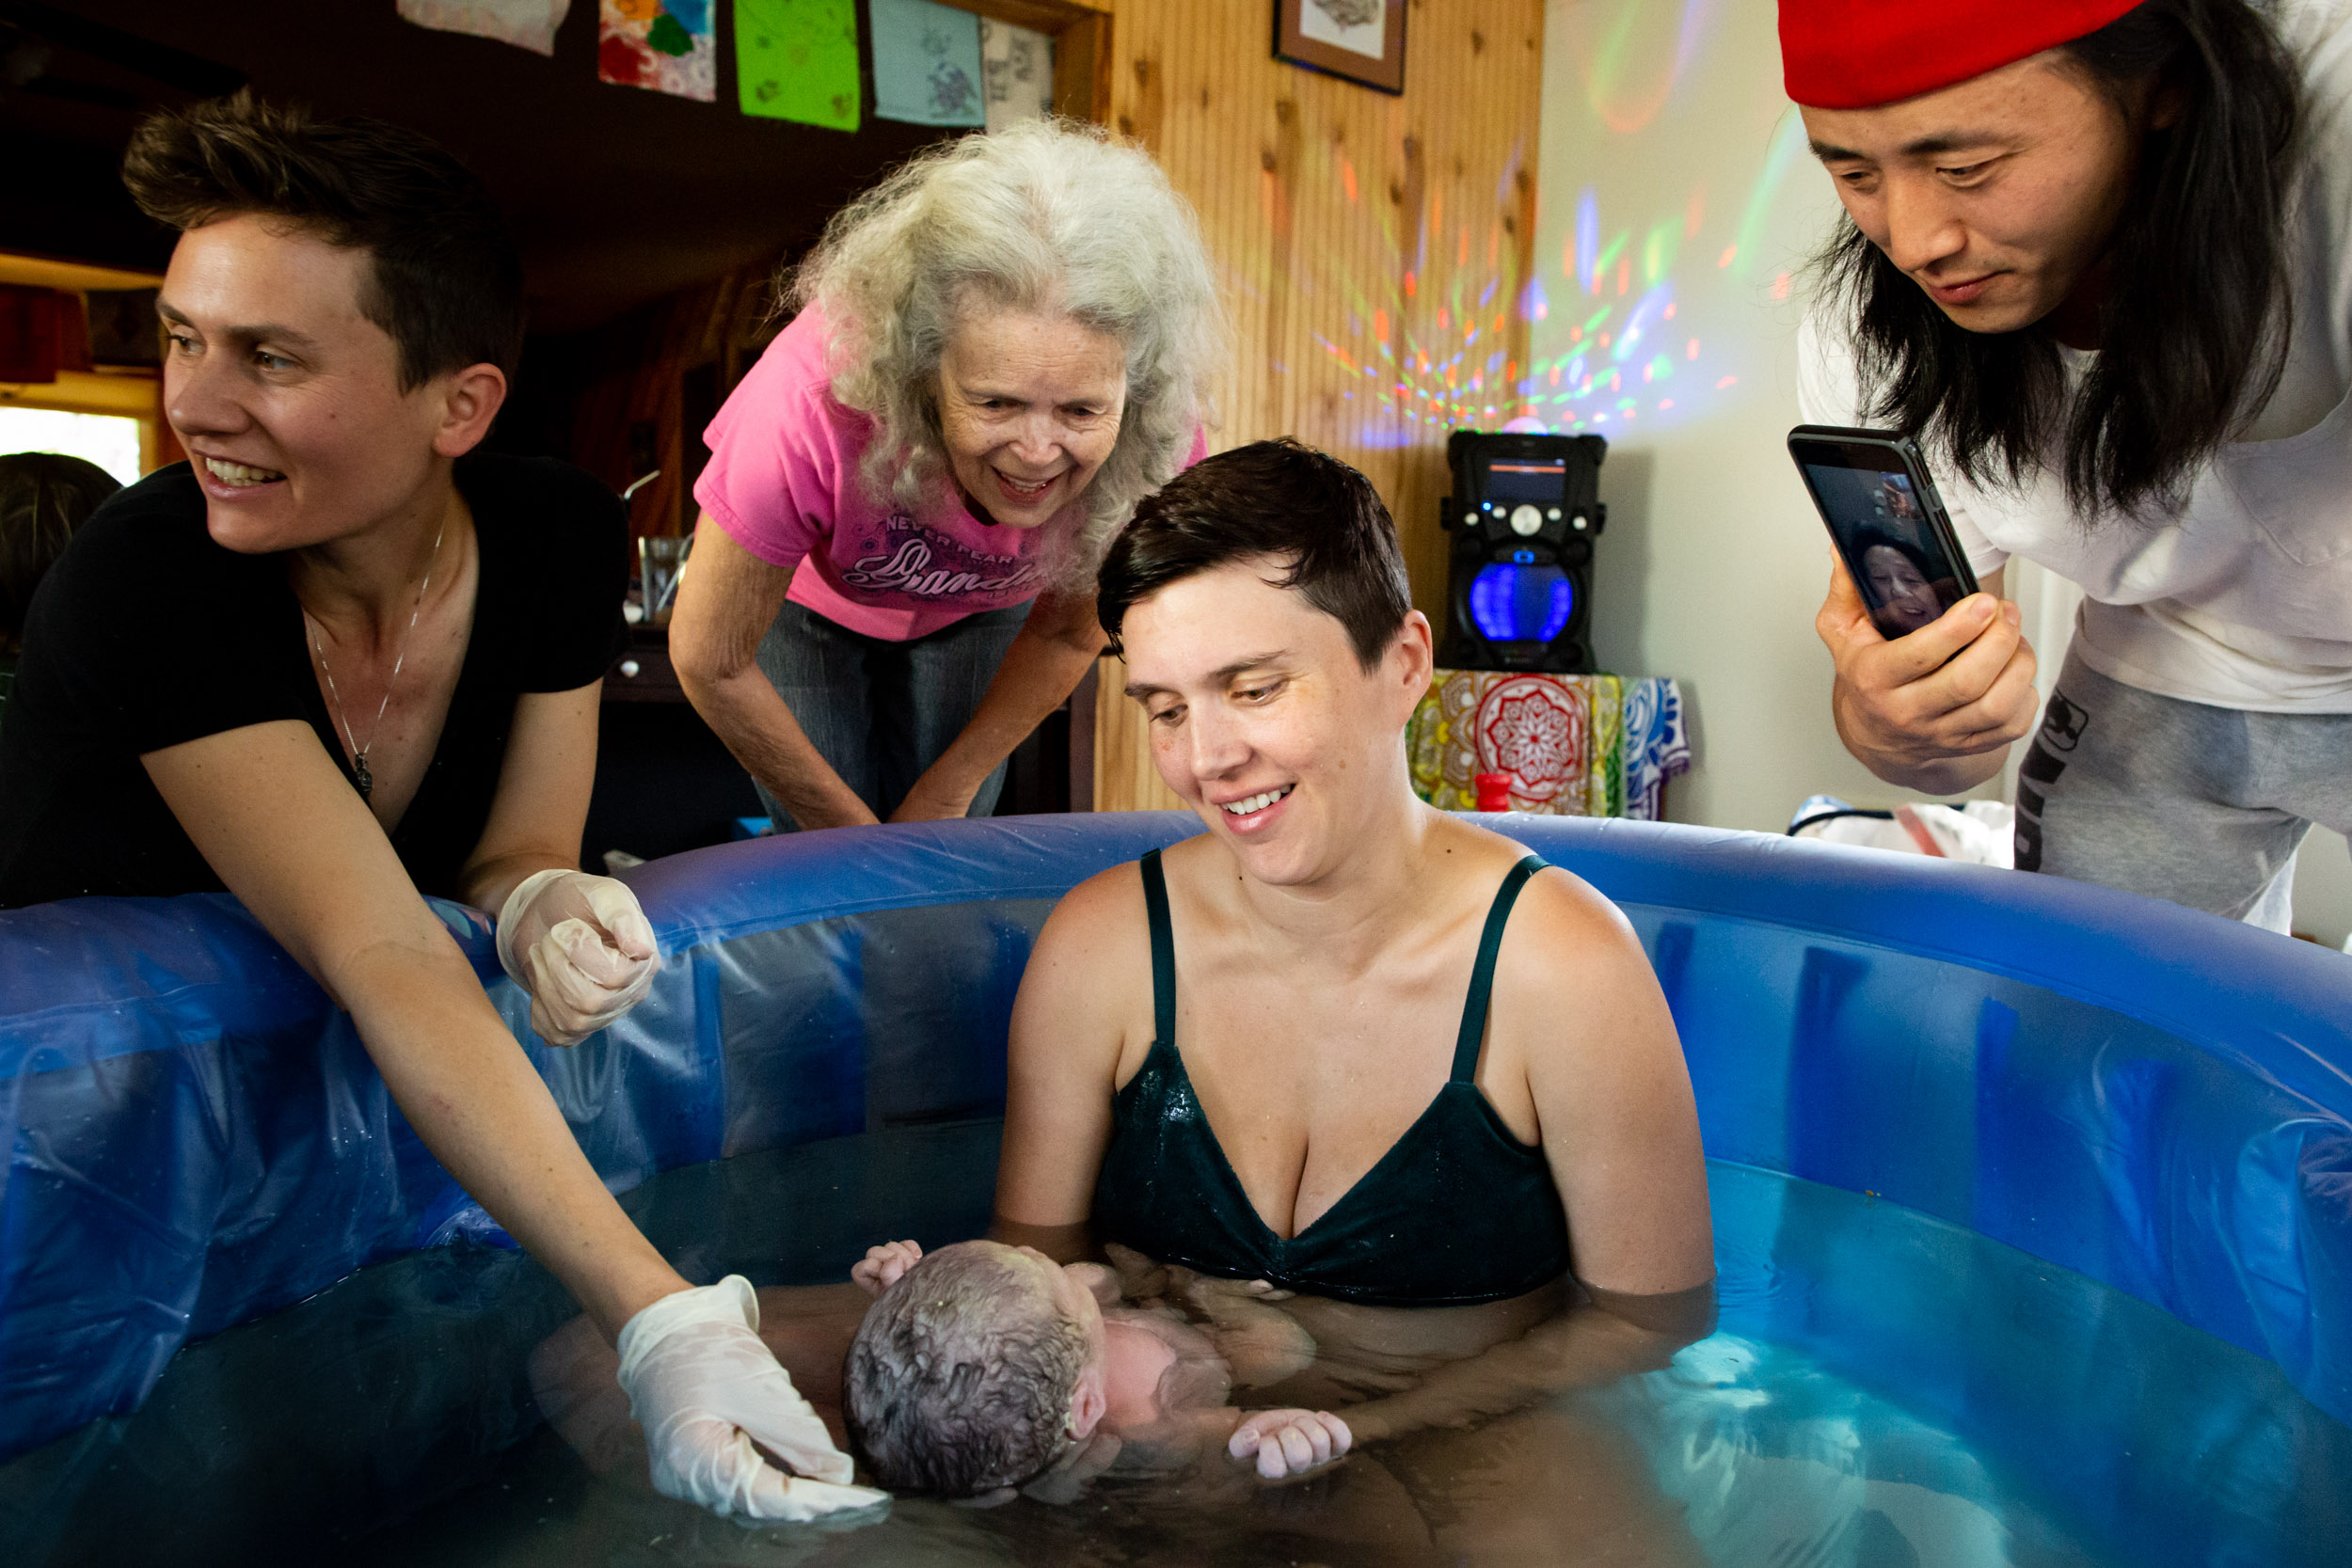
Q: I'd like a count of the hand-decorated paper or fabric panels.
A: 5